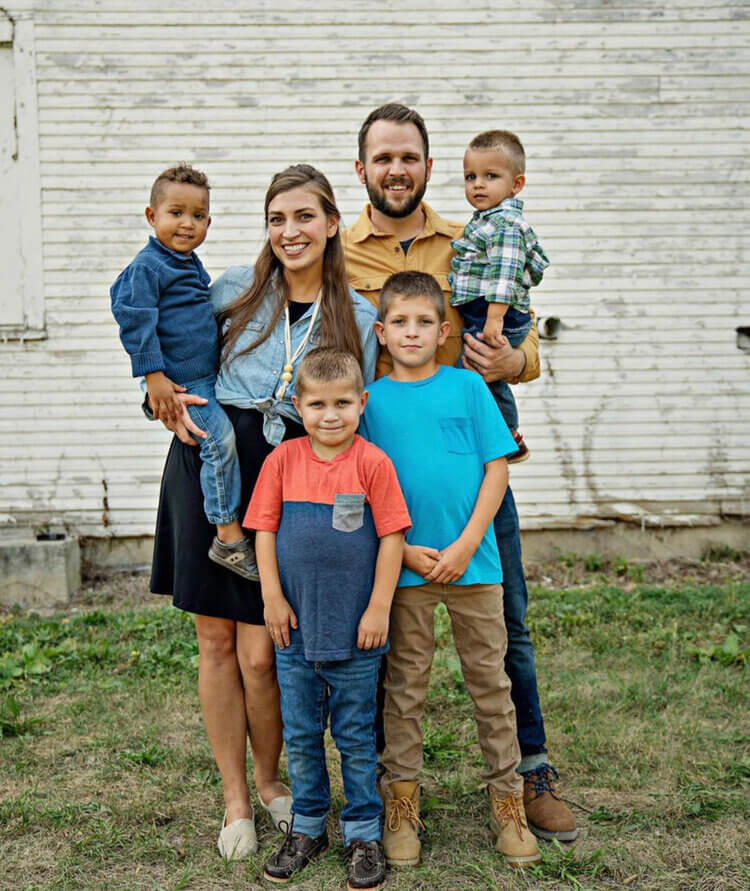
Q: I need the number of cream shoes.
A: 2